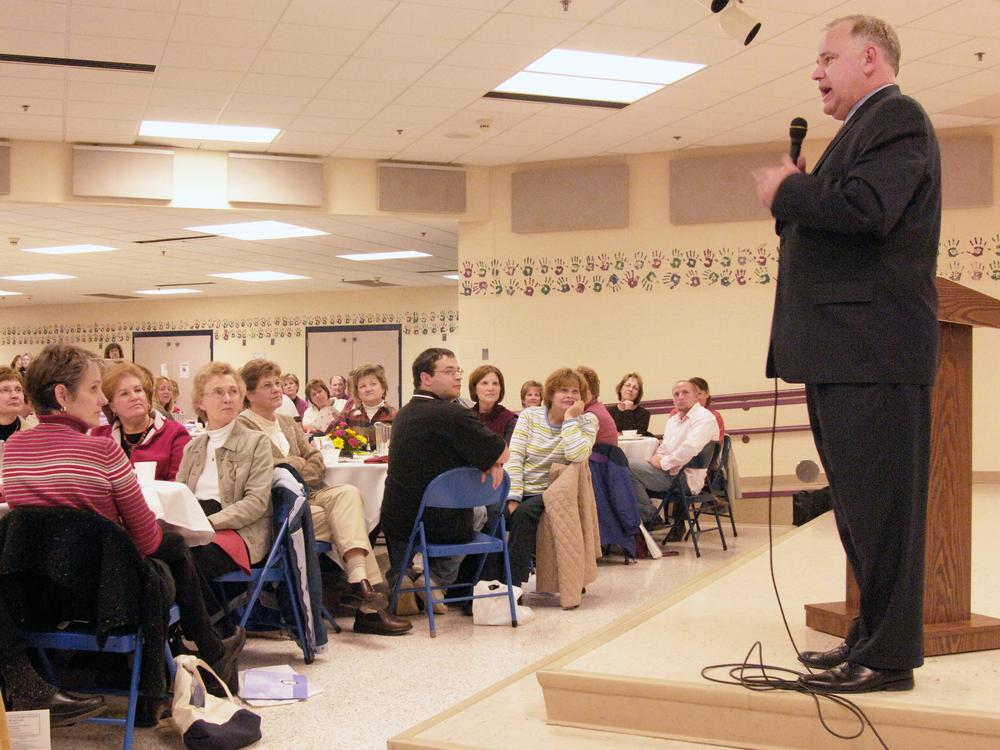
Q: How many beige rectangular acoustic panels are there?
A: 7